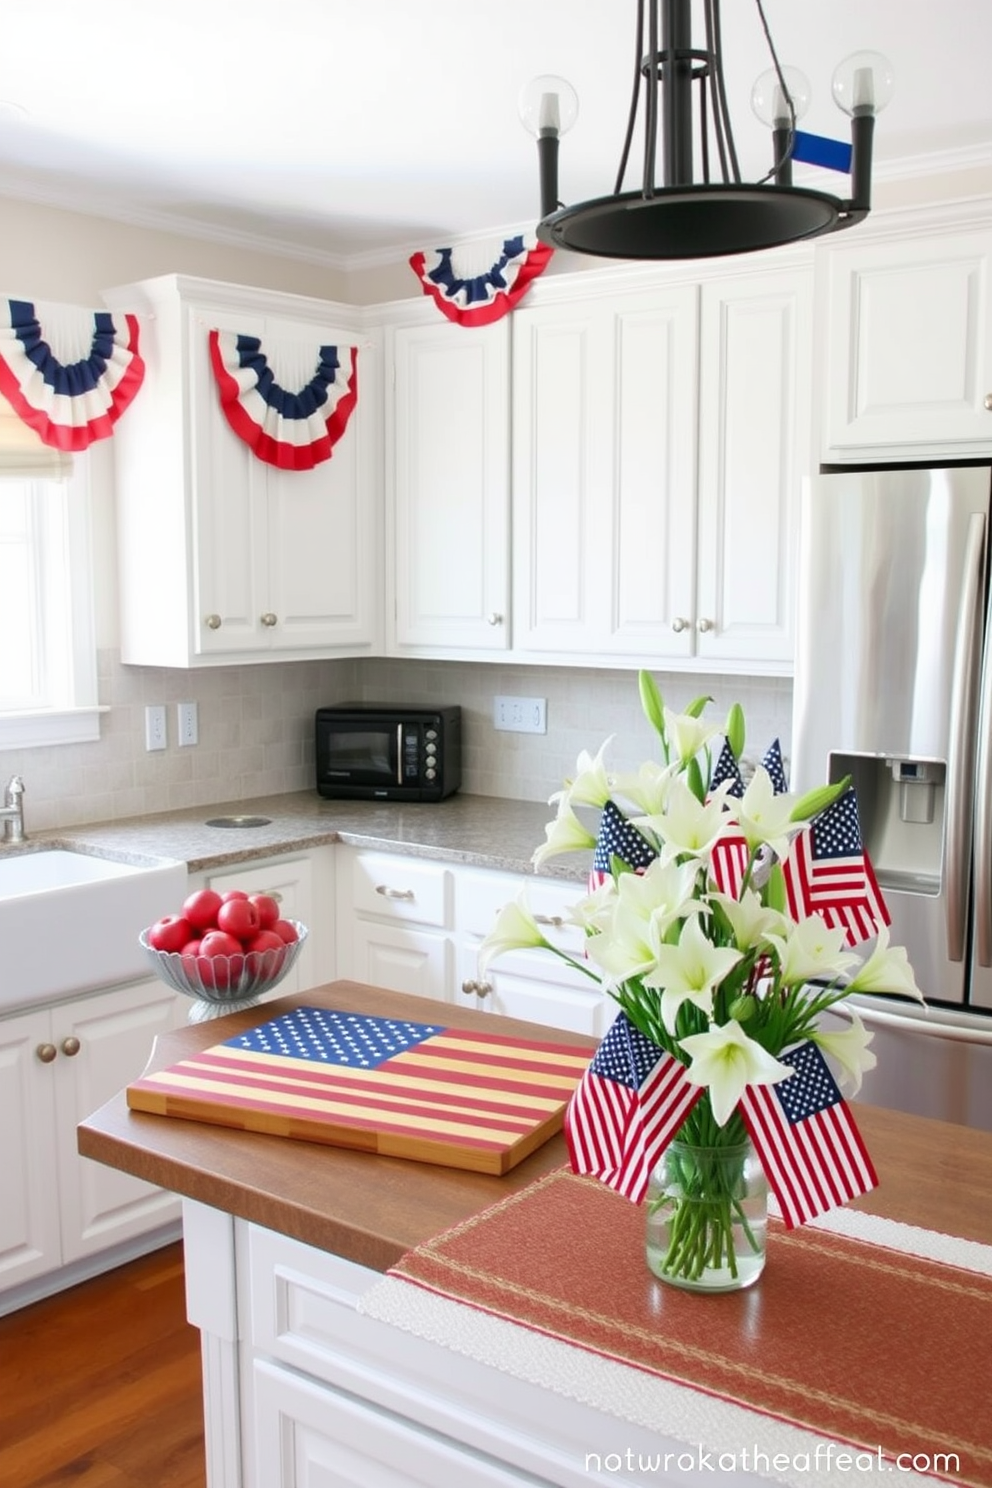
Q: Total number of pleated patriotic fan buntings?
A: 3